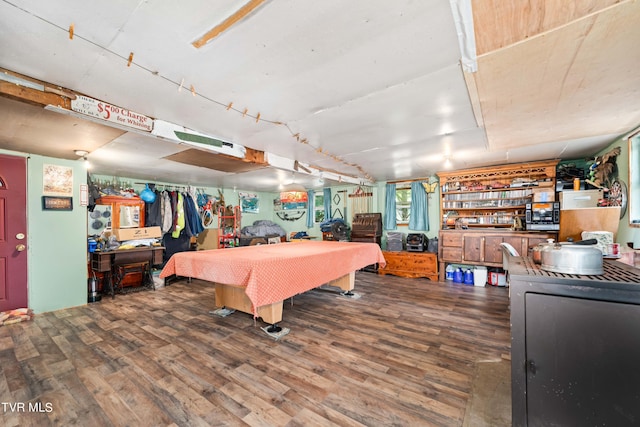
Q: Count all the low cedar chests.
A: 1